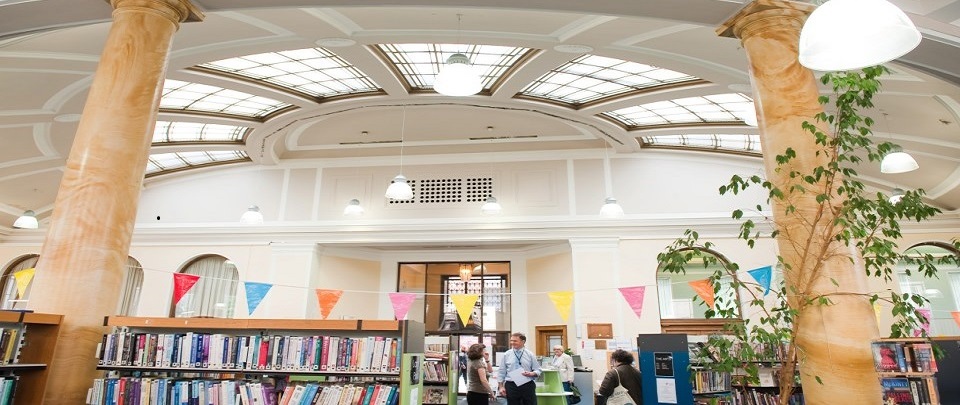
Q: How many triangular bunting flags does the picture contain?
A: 13